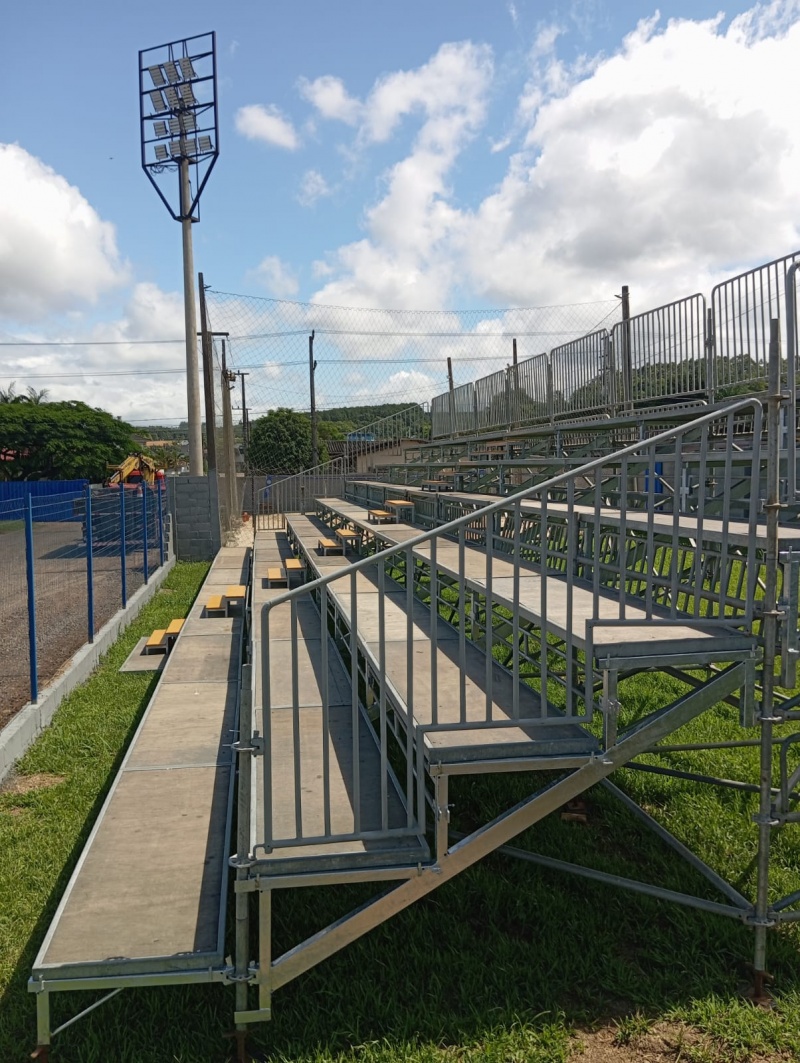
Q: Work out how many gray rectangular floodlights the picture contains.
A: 13